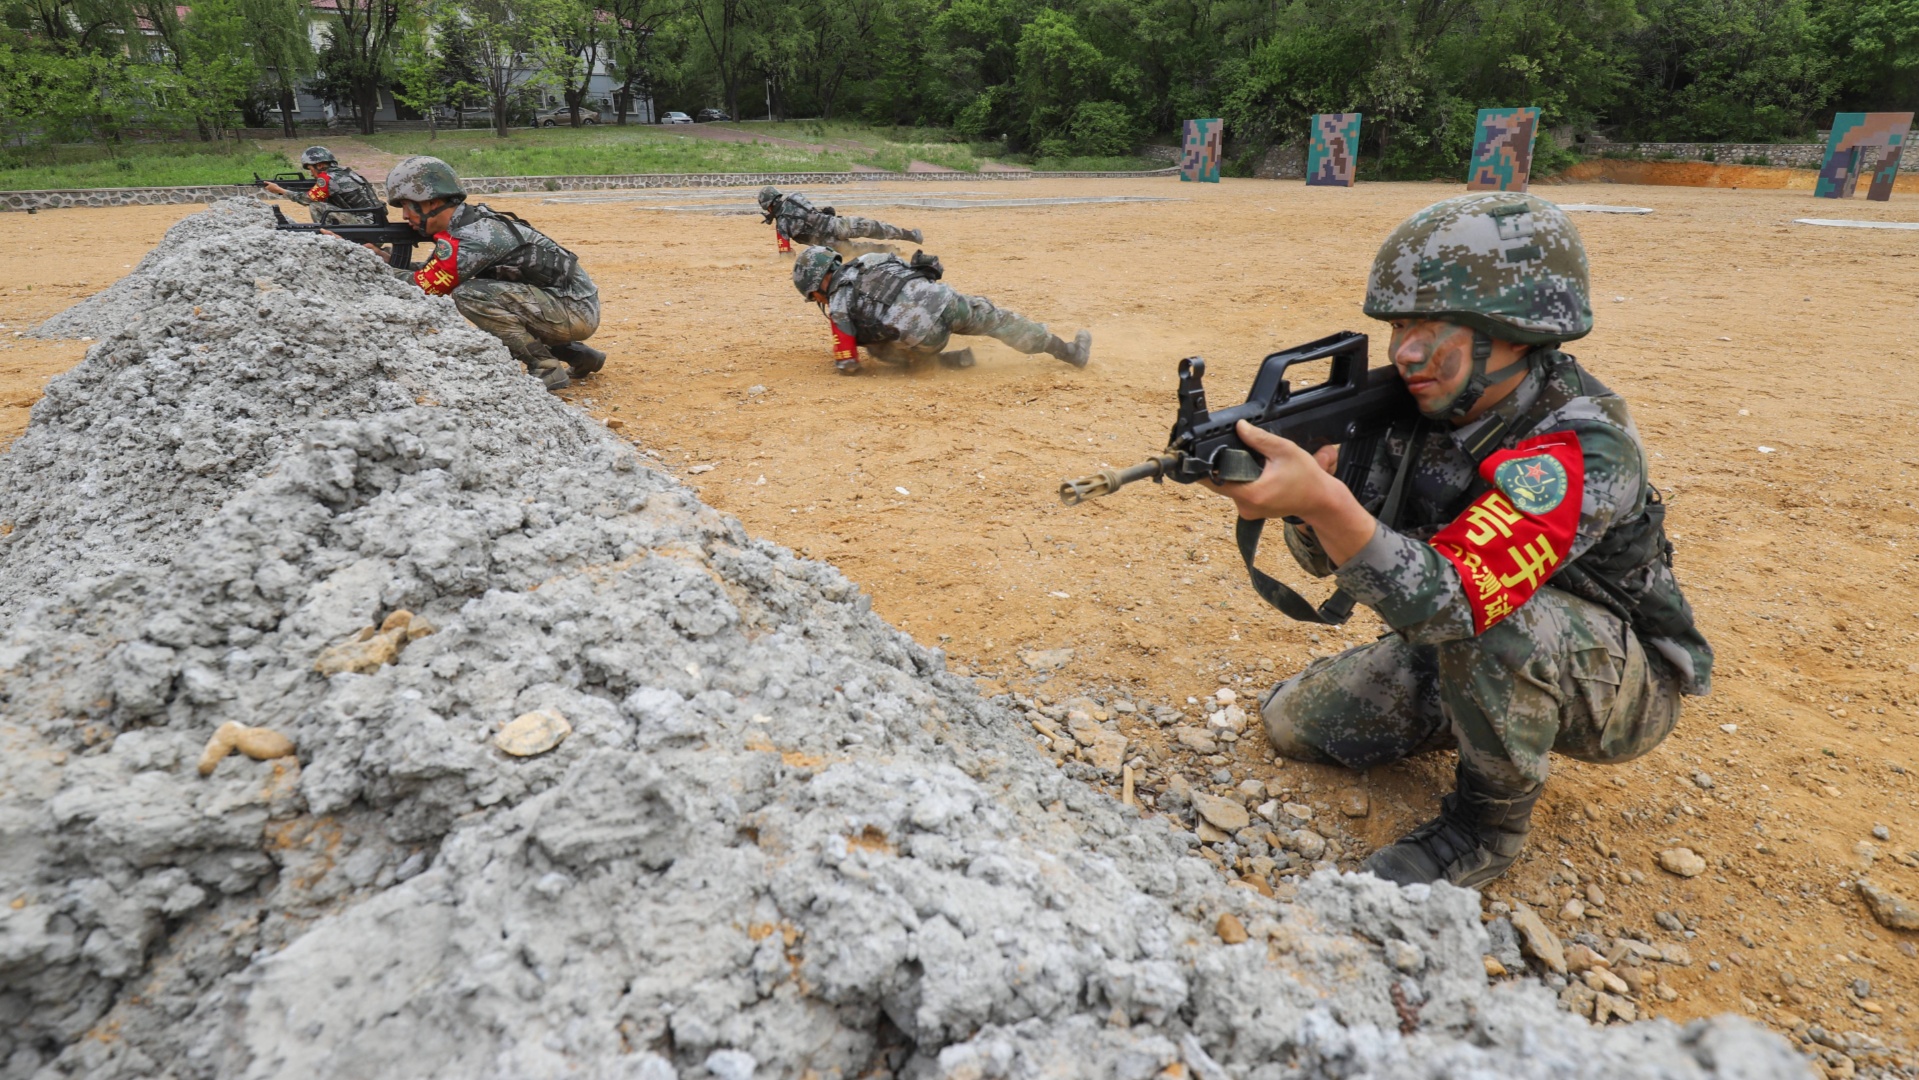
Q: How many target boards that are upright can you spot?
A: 4